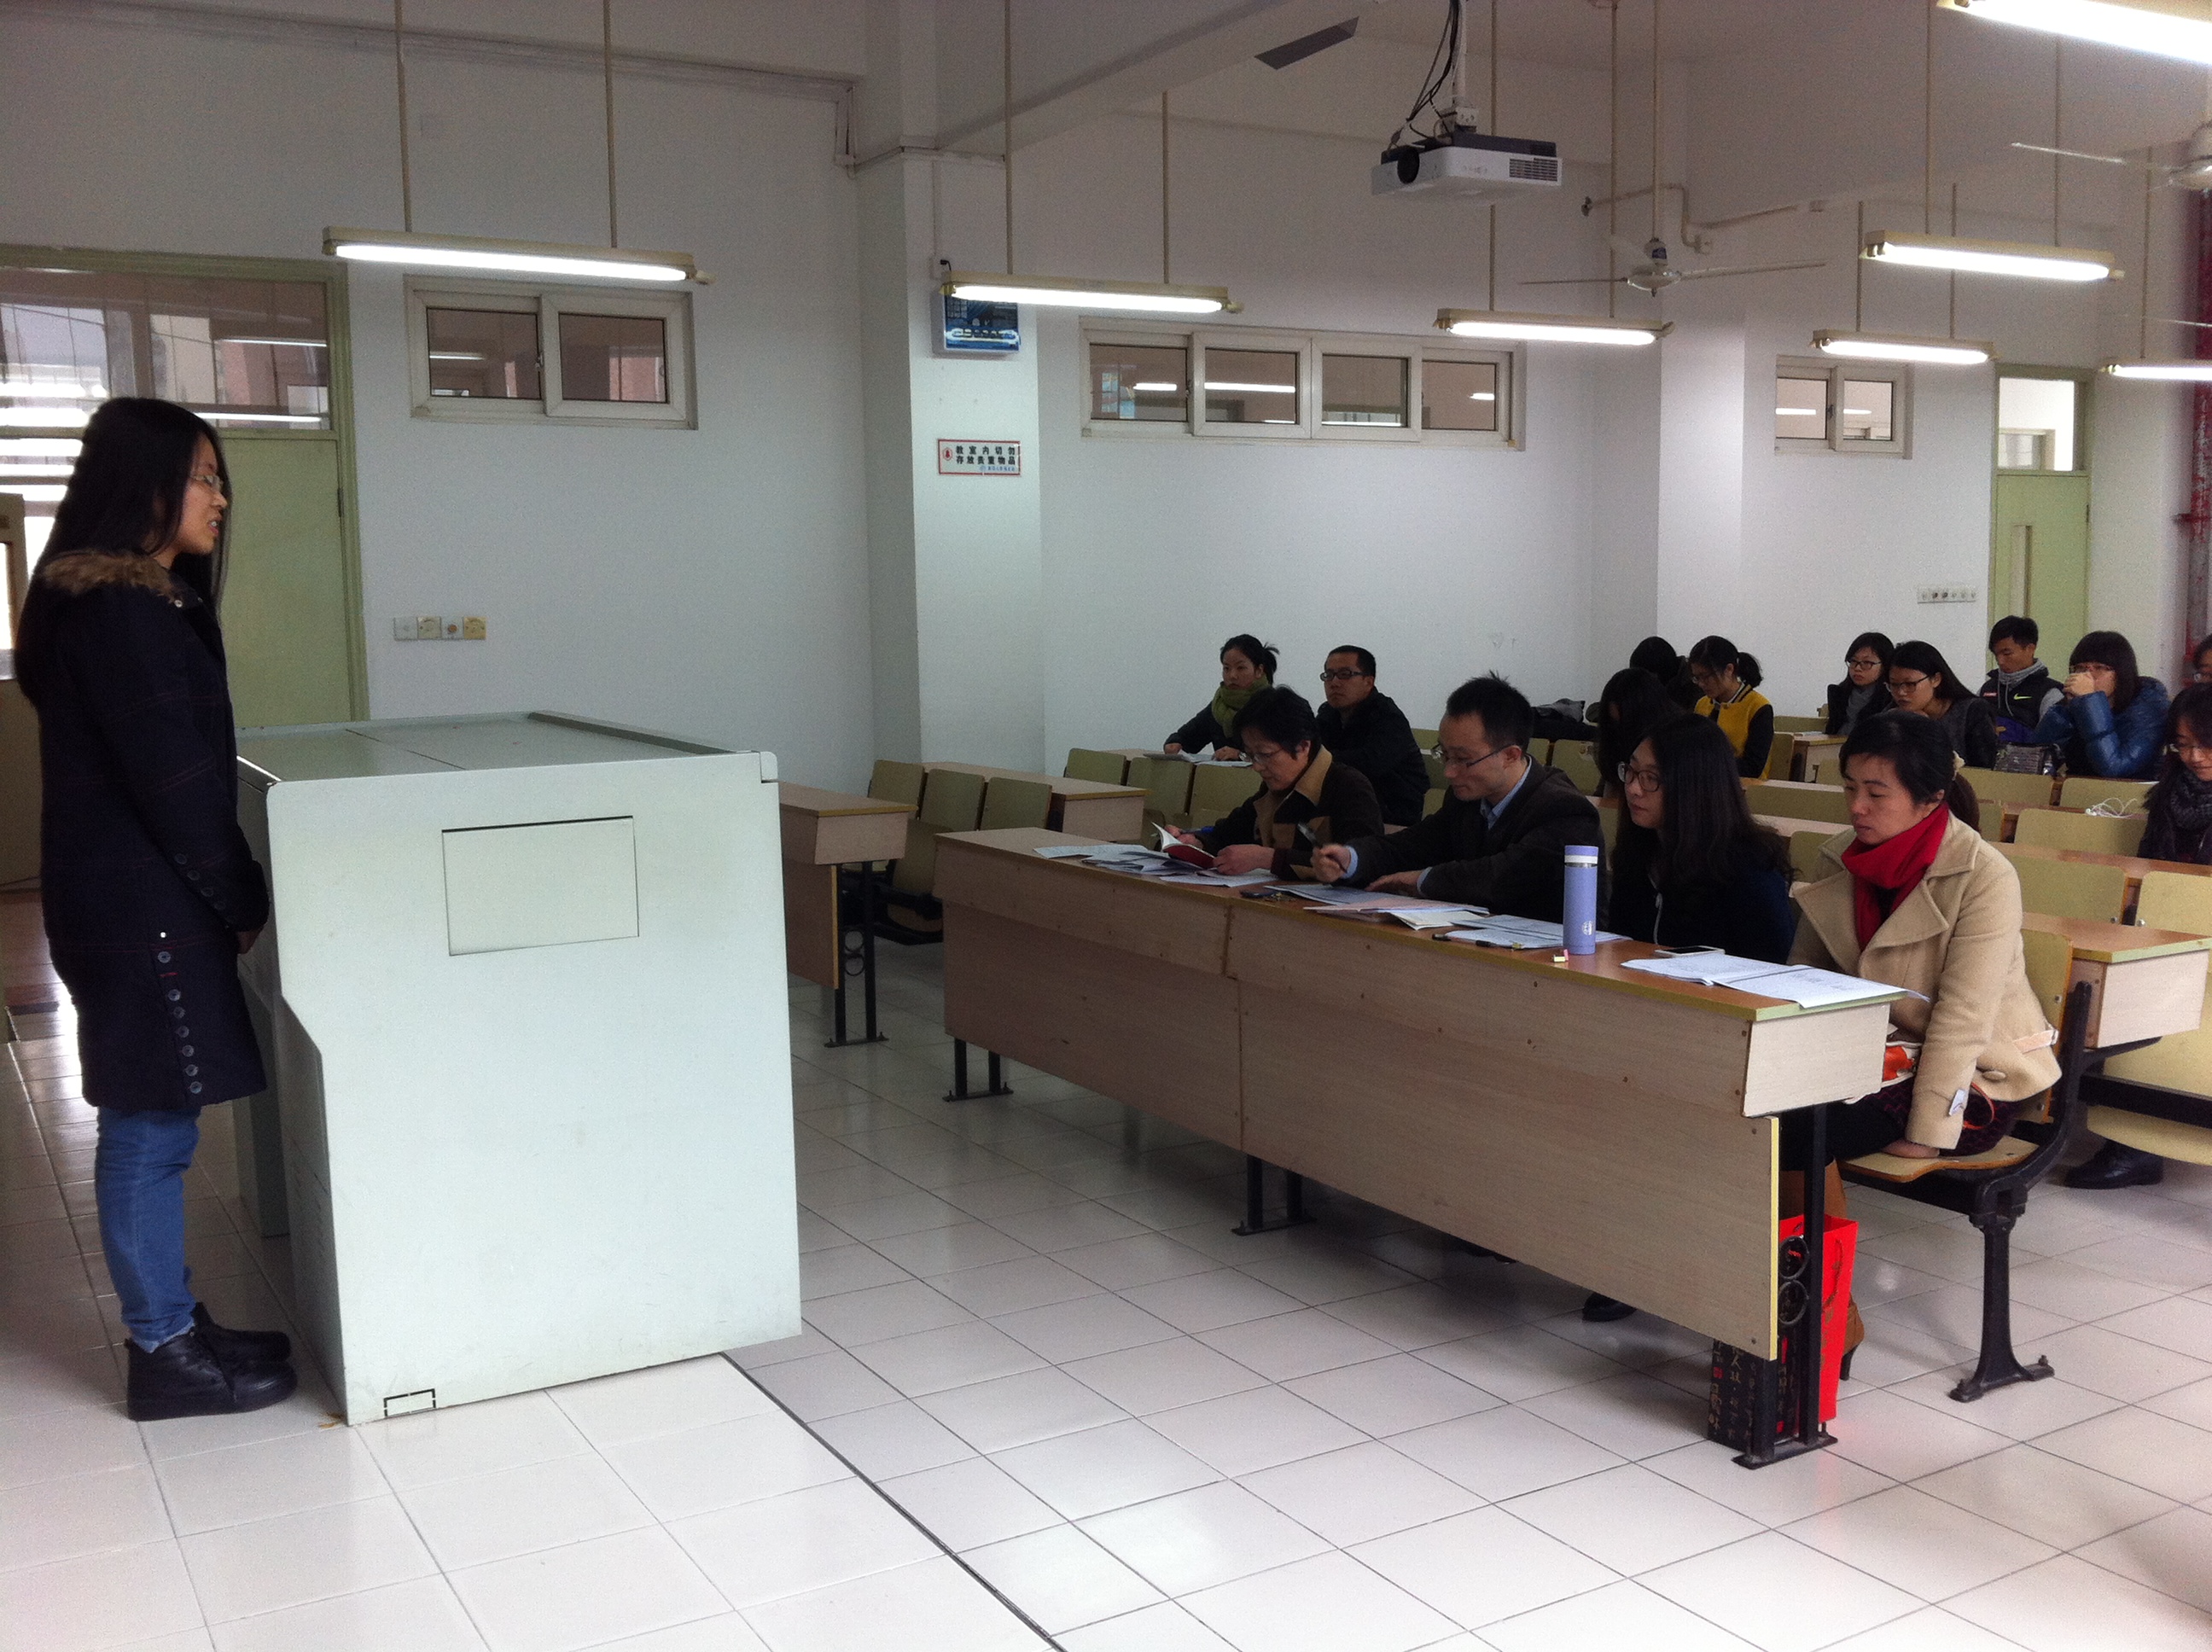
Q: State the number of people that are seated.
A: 15